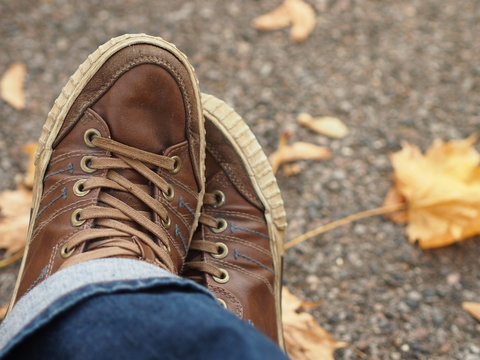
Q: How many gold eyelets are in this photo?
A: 14